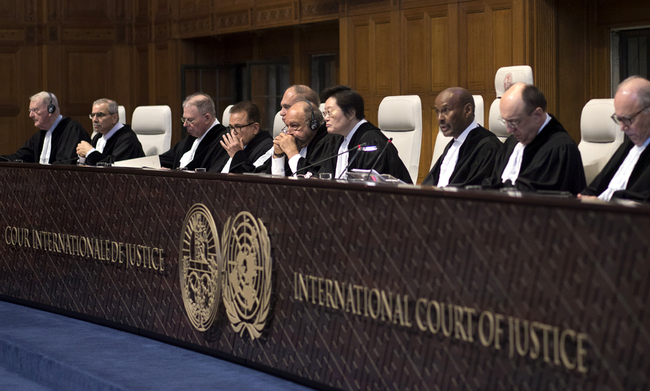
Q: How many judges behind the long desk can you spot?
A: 10